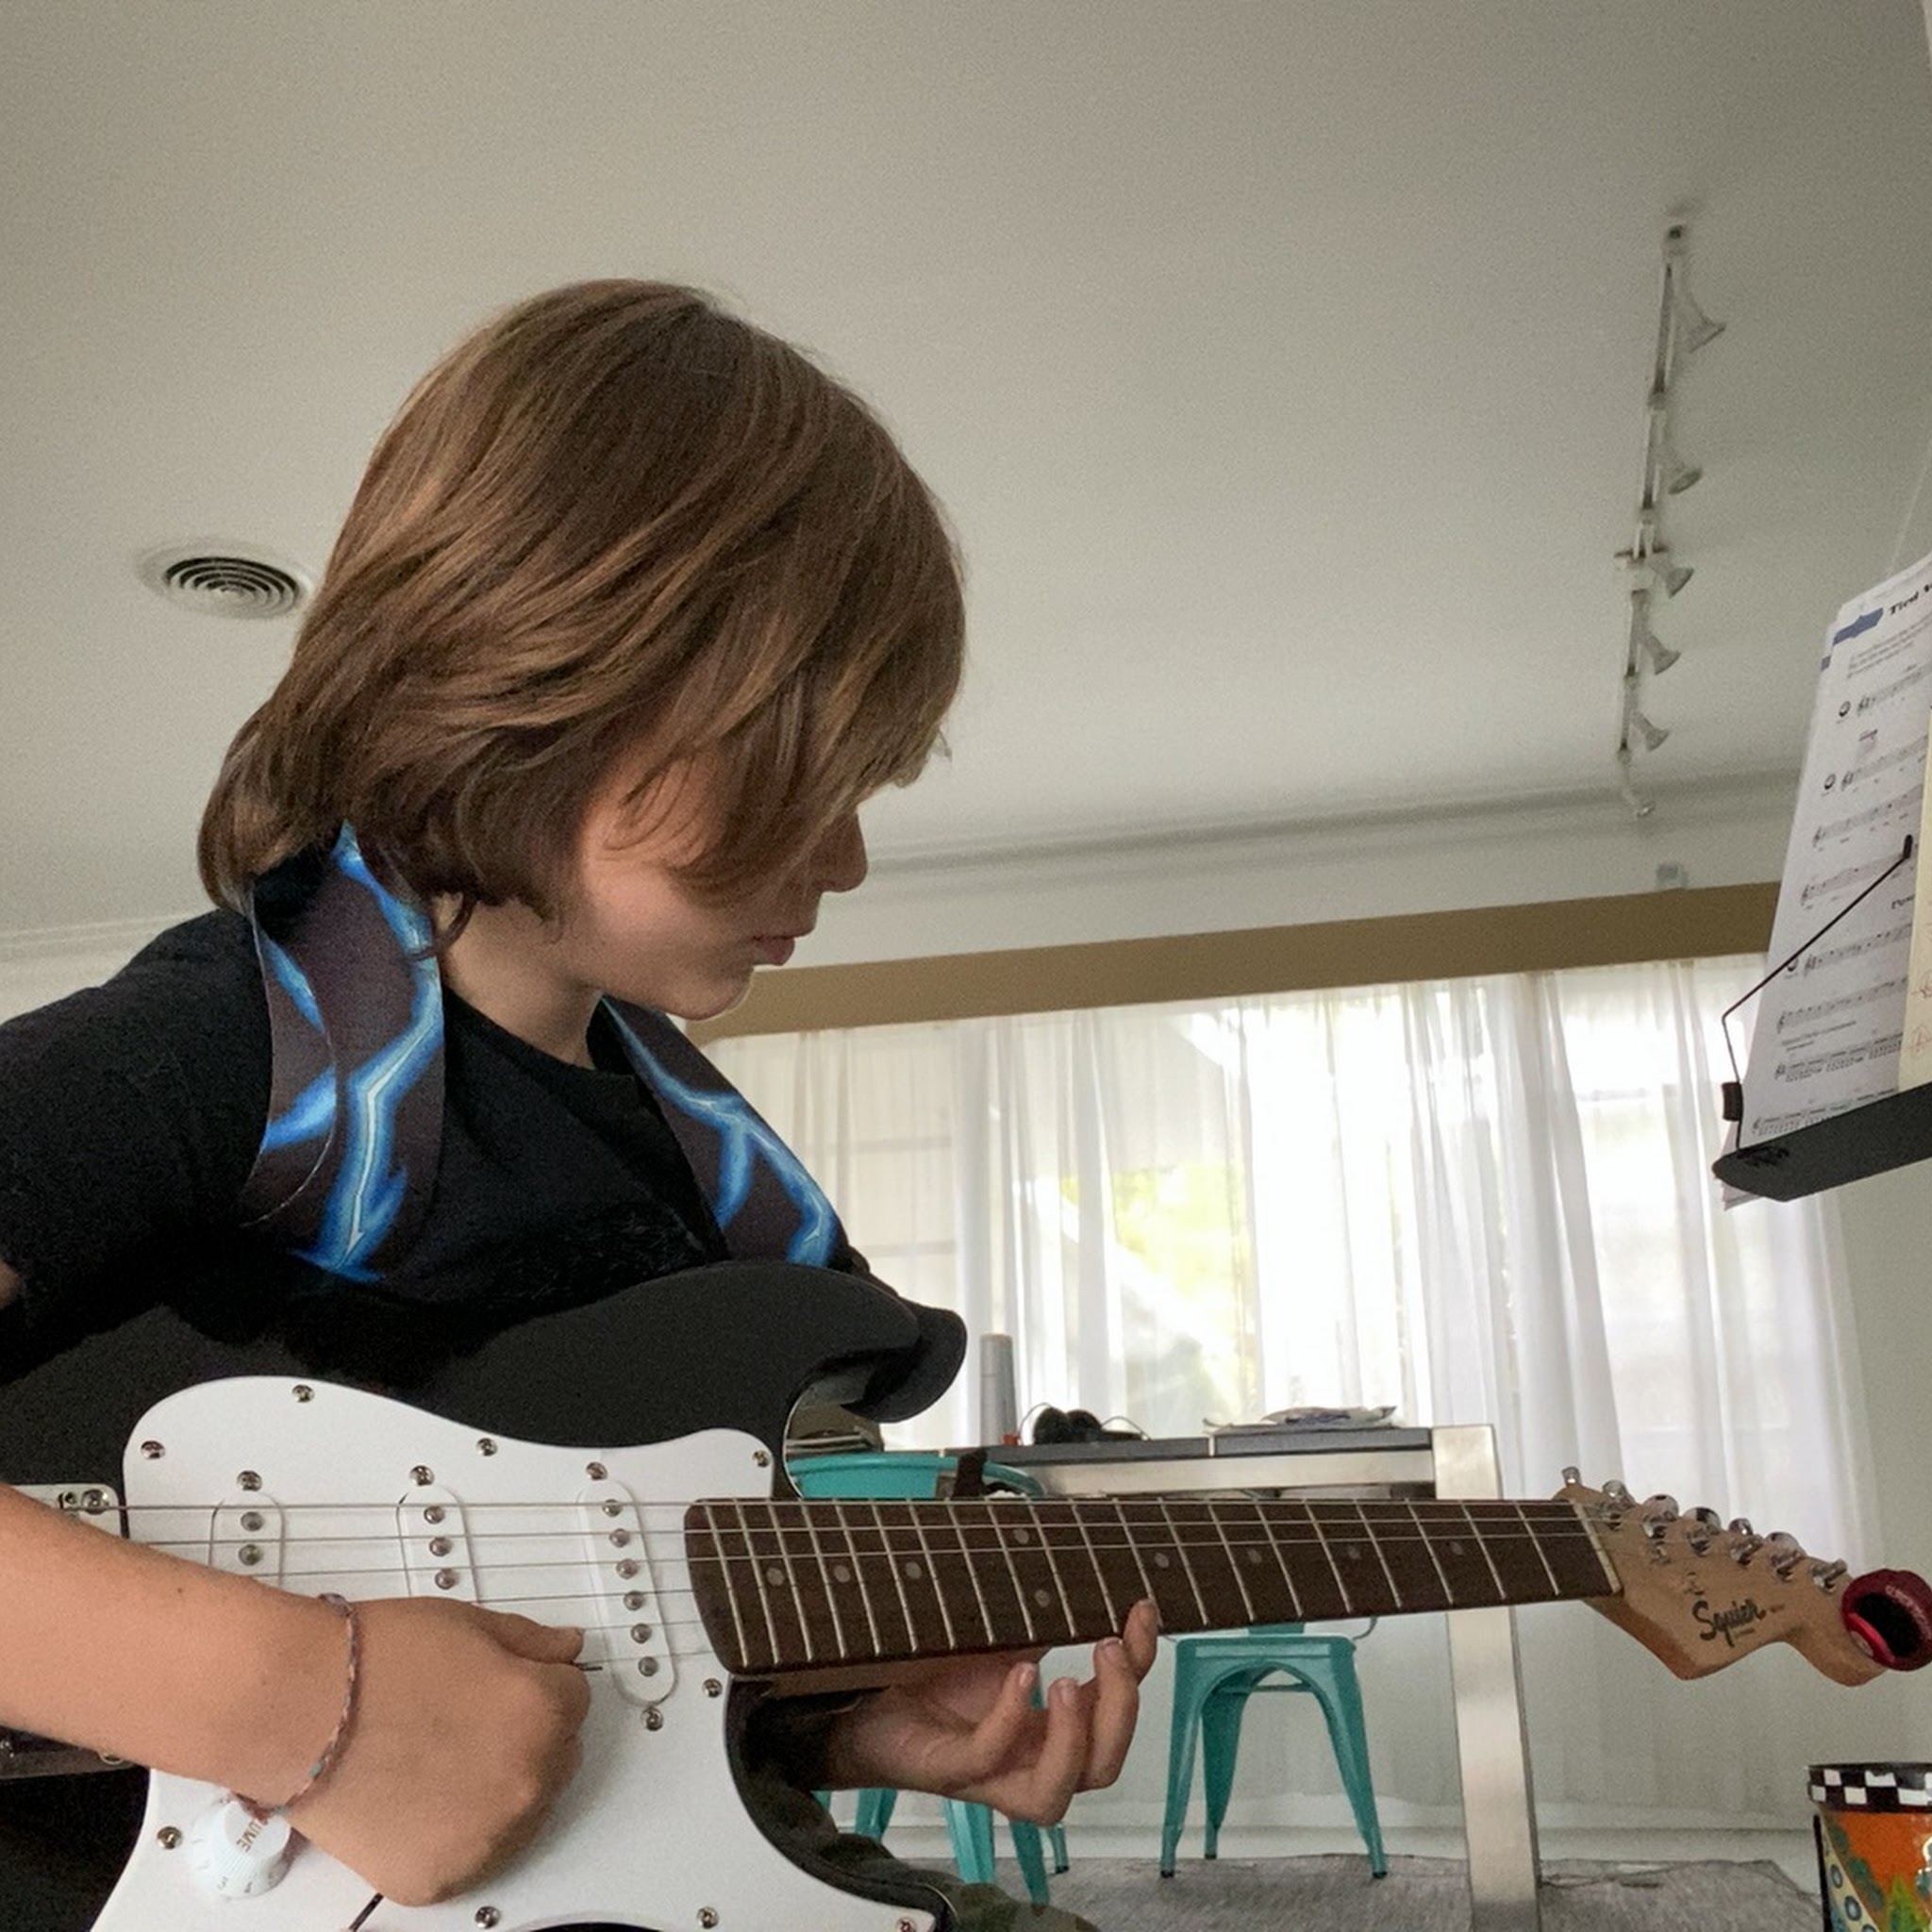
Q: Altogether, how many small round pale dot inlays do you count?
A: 9